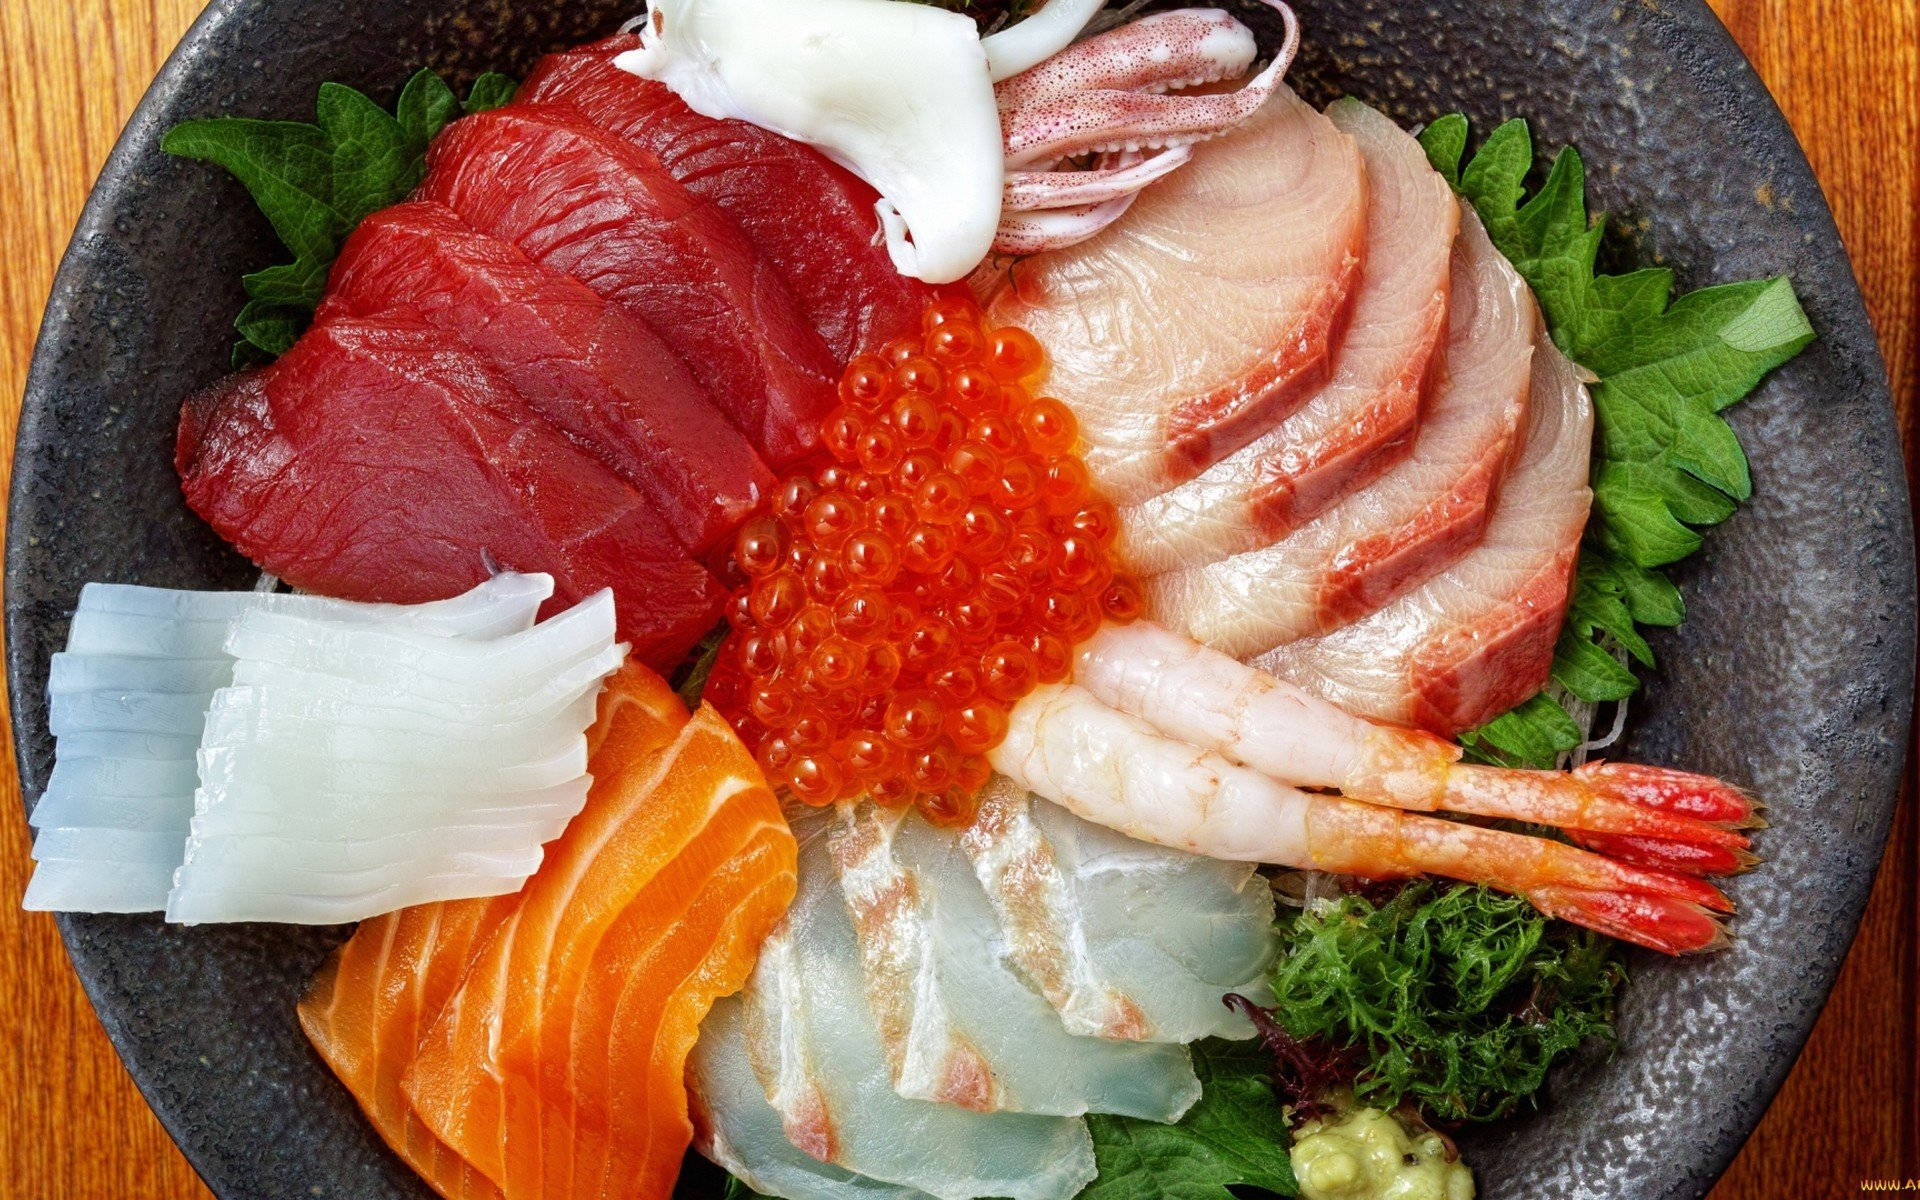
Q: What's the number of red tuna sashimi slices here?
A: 4